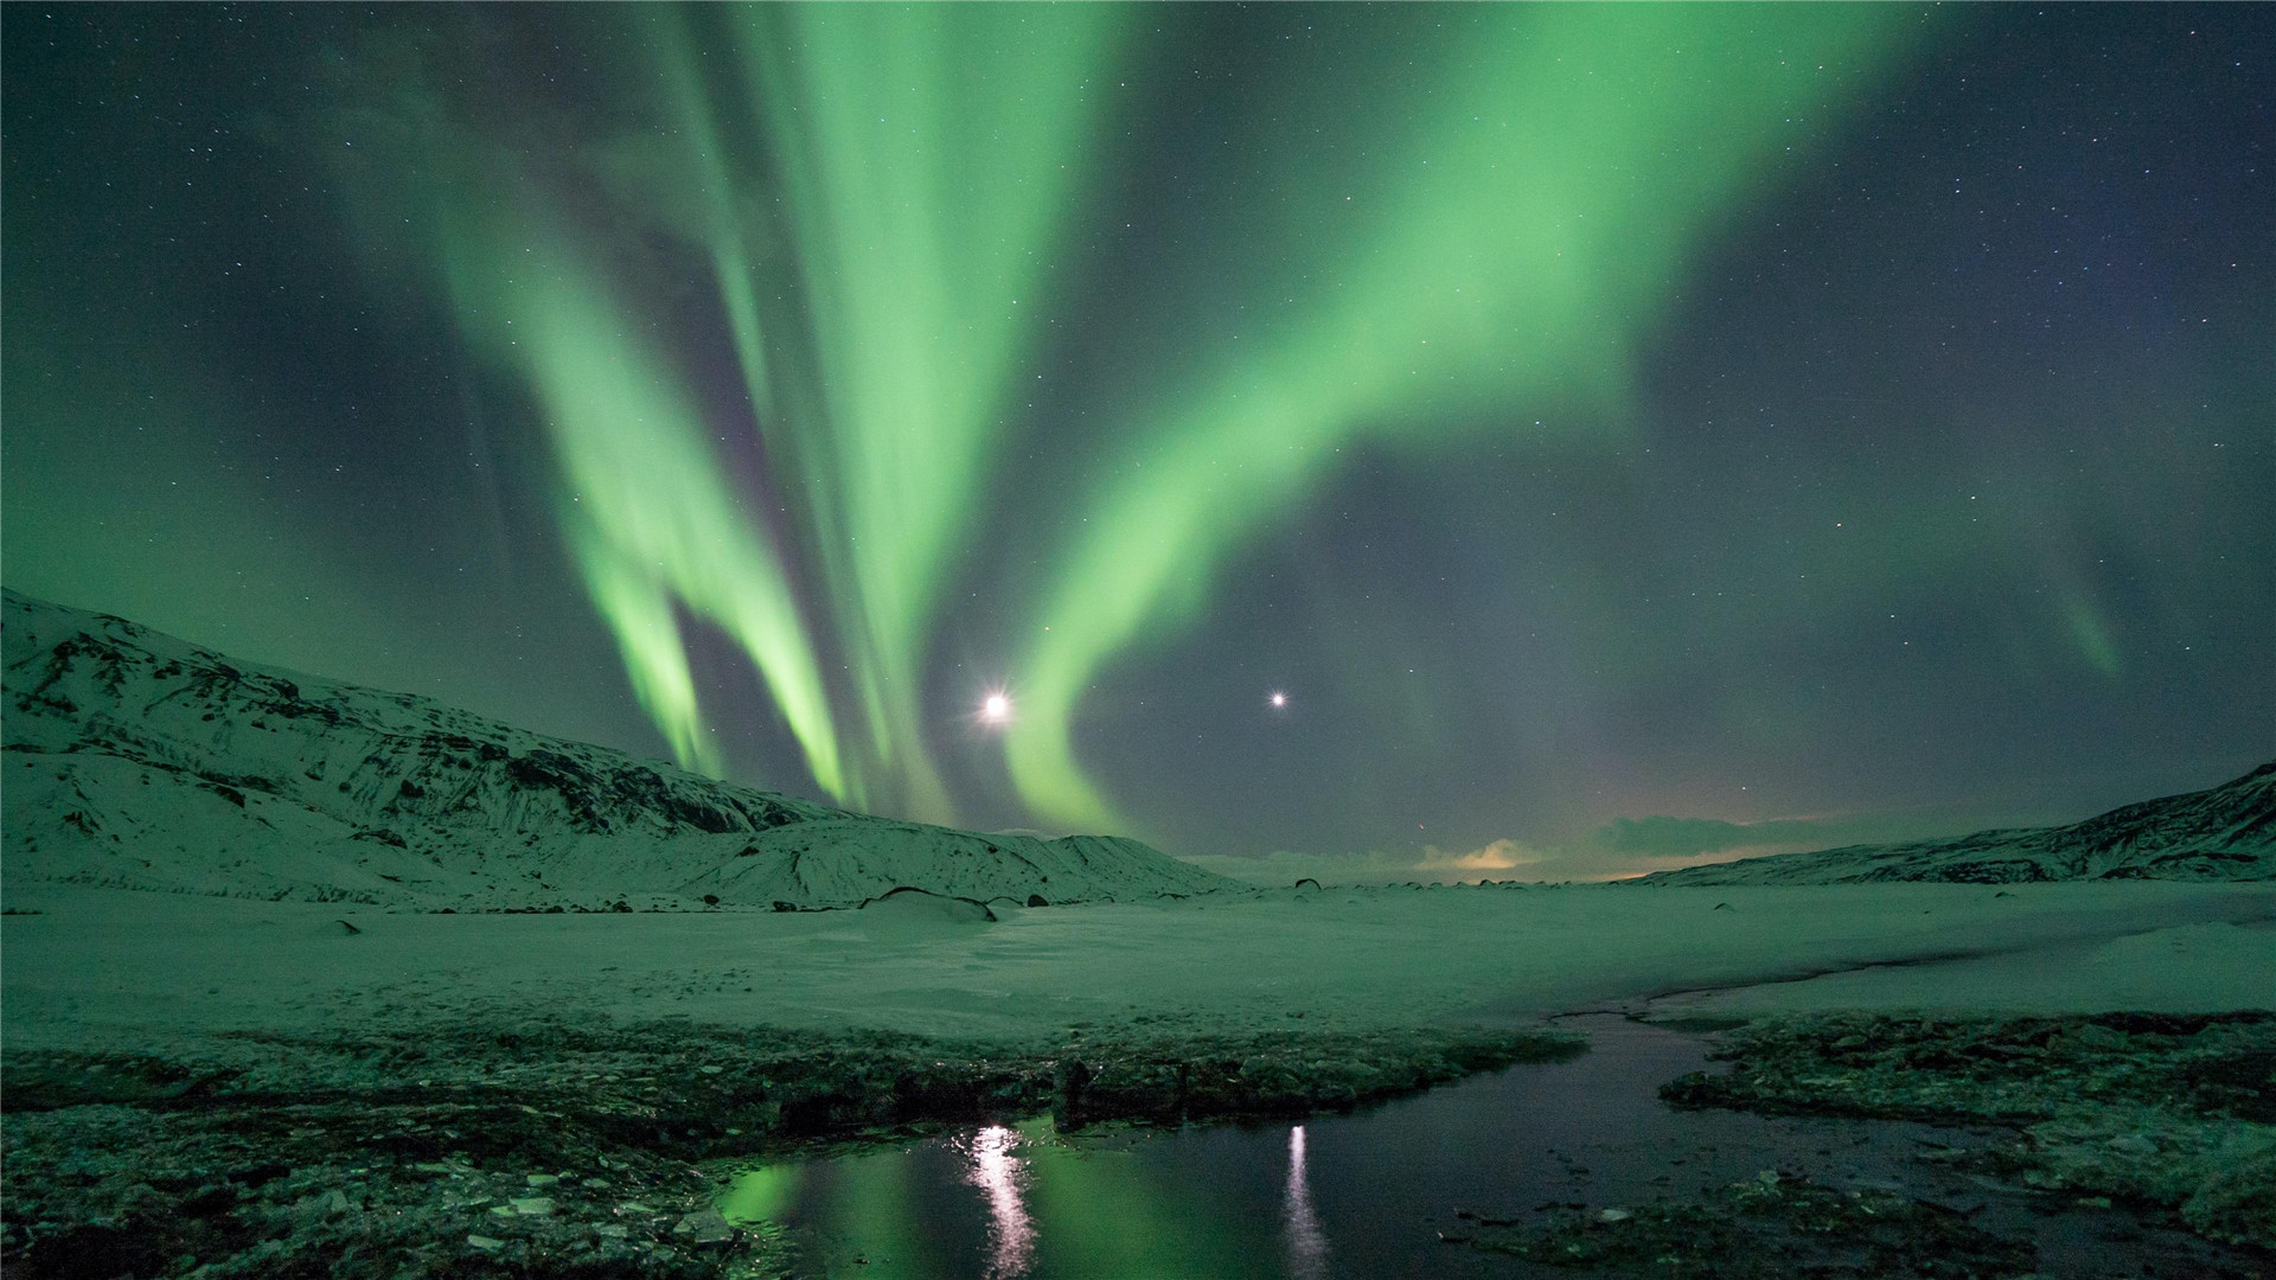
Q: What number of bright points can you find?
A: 2